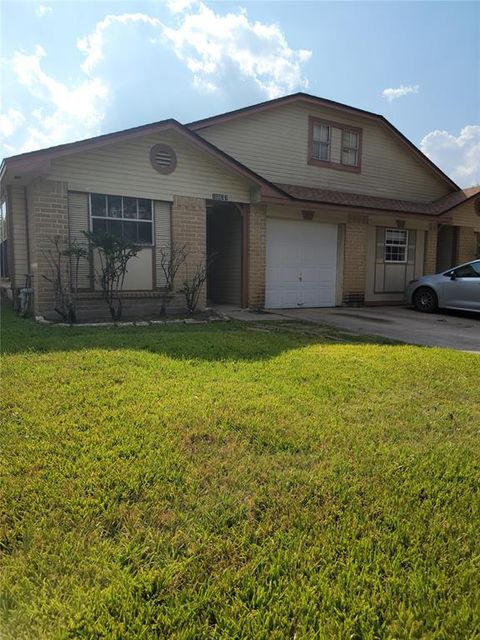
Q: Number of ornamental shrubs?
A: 4